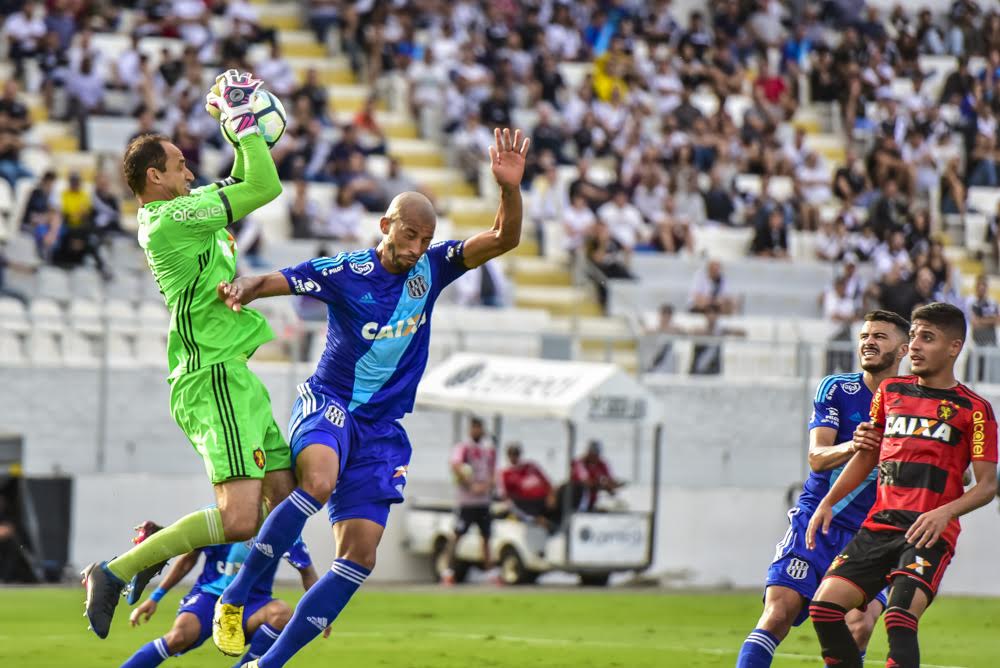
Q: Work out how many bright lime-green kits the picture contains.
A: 1